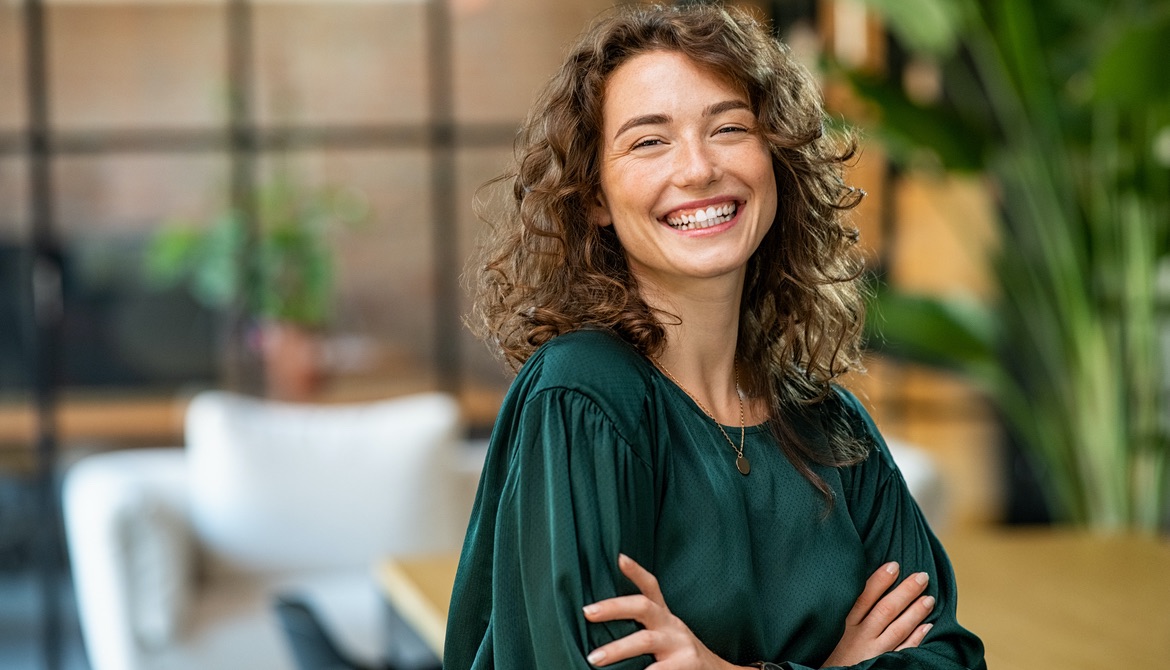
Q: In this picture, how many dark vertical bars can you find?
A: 3